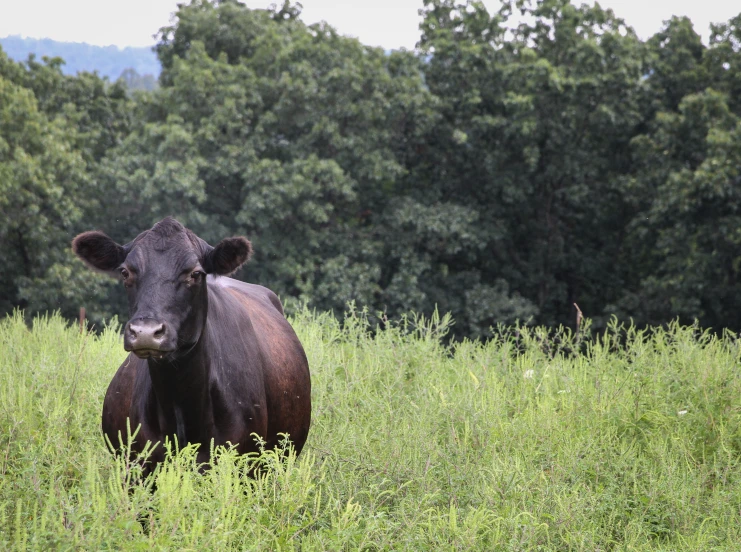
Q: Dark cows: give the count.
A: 1